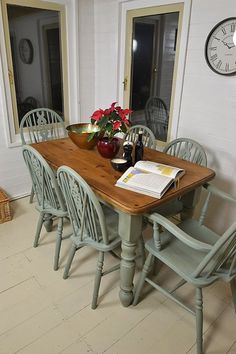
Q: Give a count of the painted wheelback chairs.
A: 6